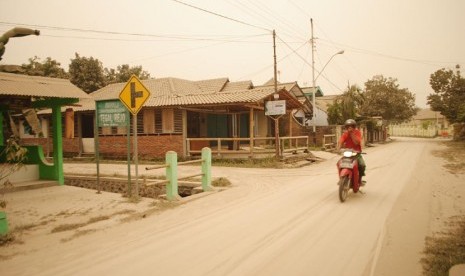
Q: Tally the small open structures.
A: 1